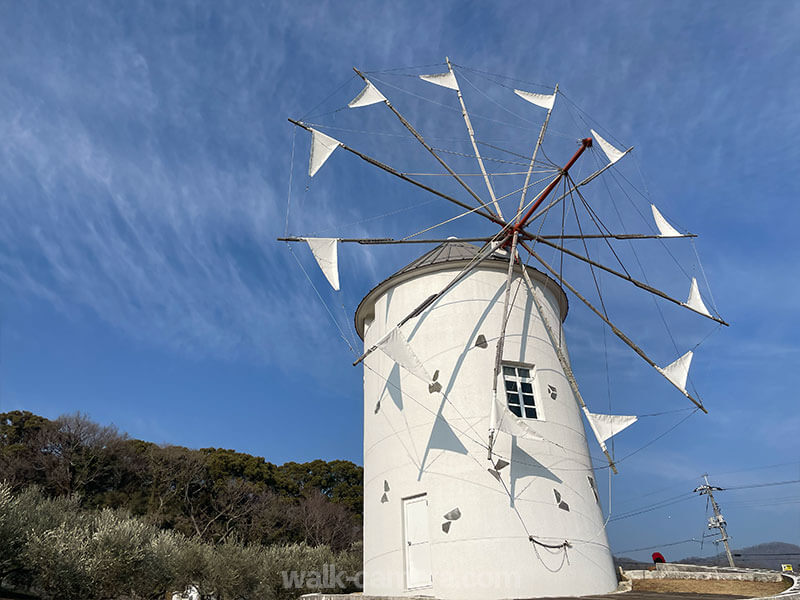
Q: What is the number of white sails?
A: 12